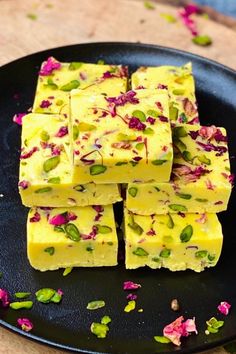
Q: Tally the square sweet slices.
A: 7